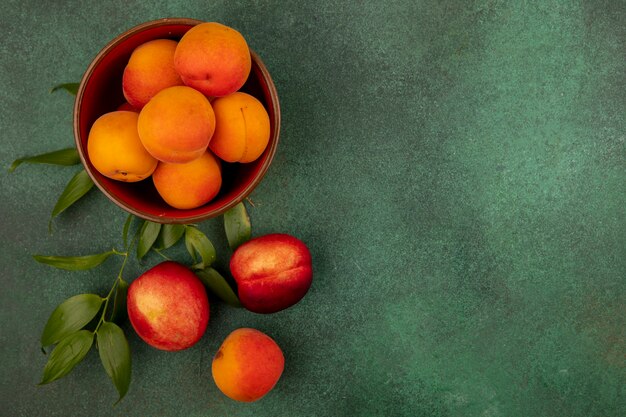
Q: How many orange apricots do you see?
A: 7